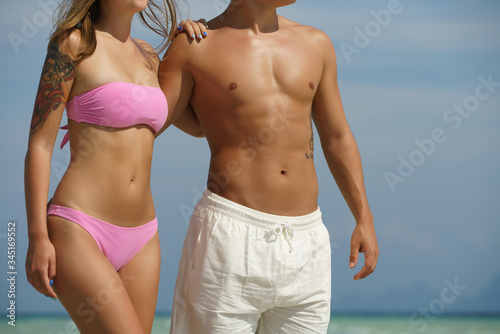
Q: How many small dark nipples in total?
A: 2